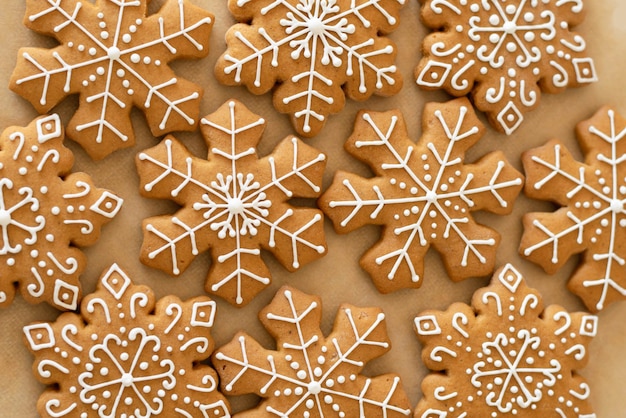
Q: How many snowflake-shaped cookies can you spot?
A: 10